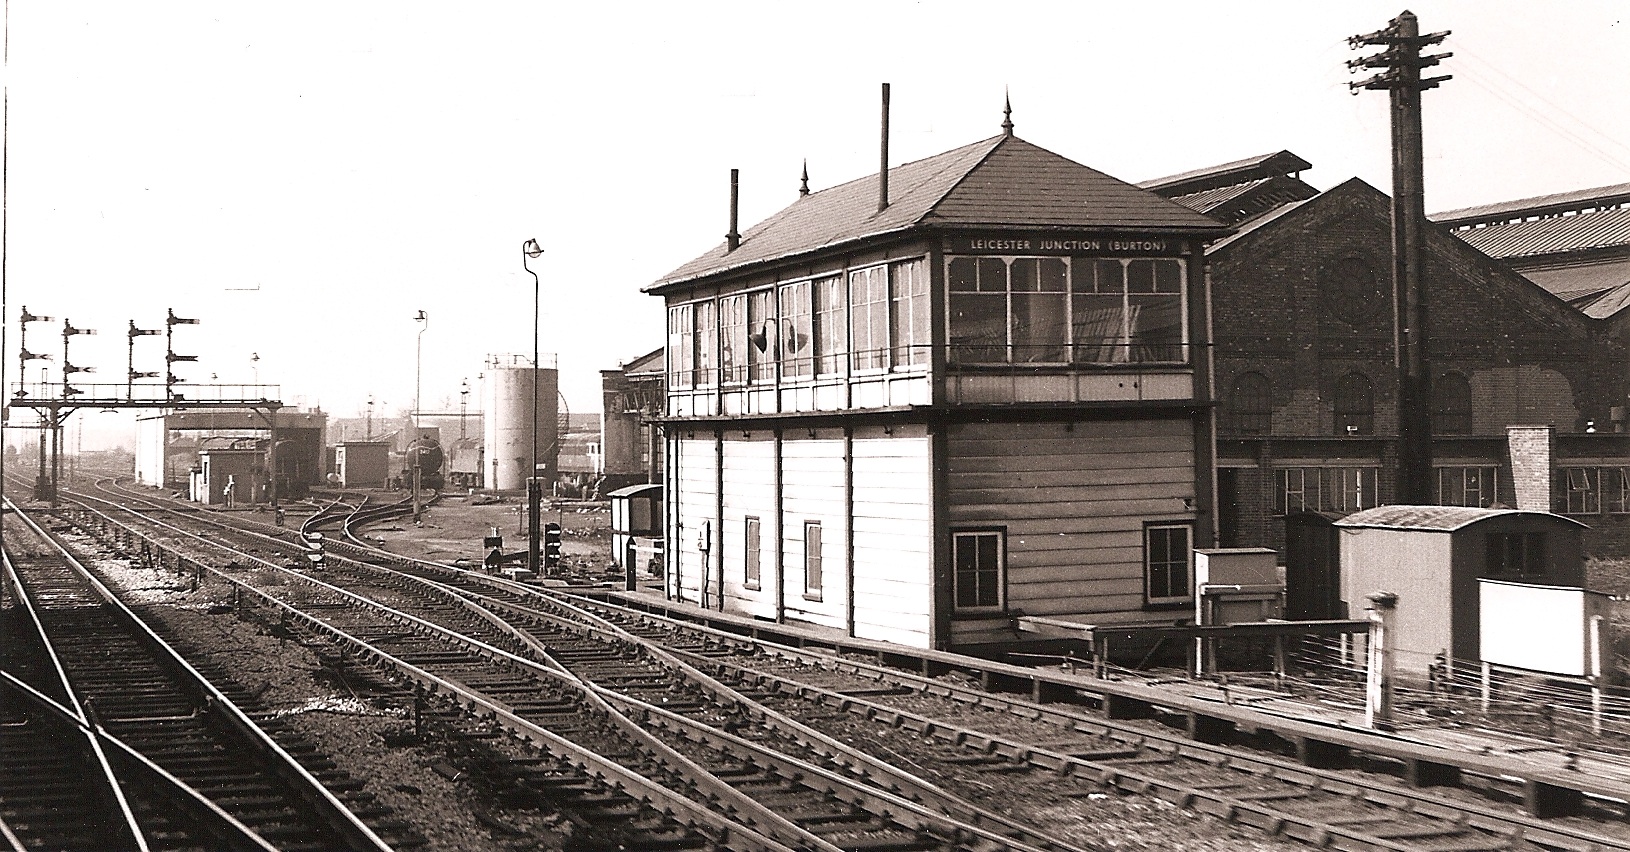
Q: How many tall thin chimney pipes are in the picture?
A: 2